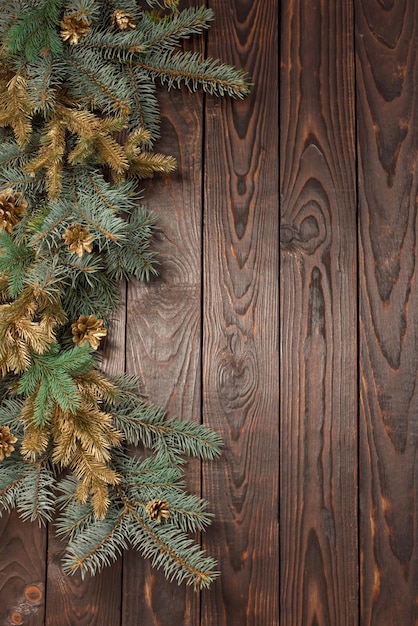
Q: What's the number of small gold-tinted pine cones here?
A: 7